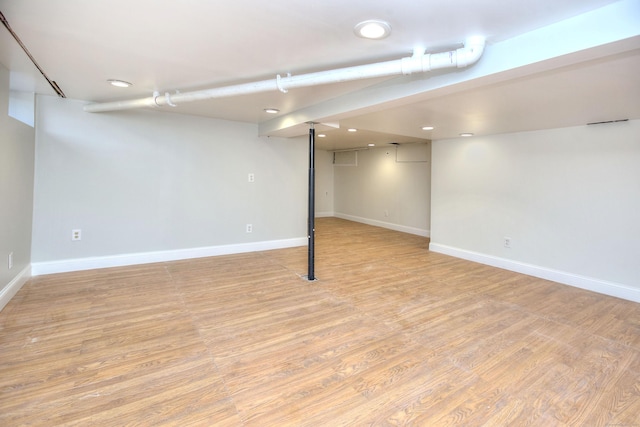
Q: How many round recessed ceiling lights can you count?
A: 8